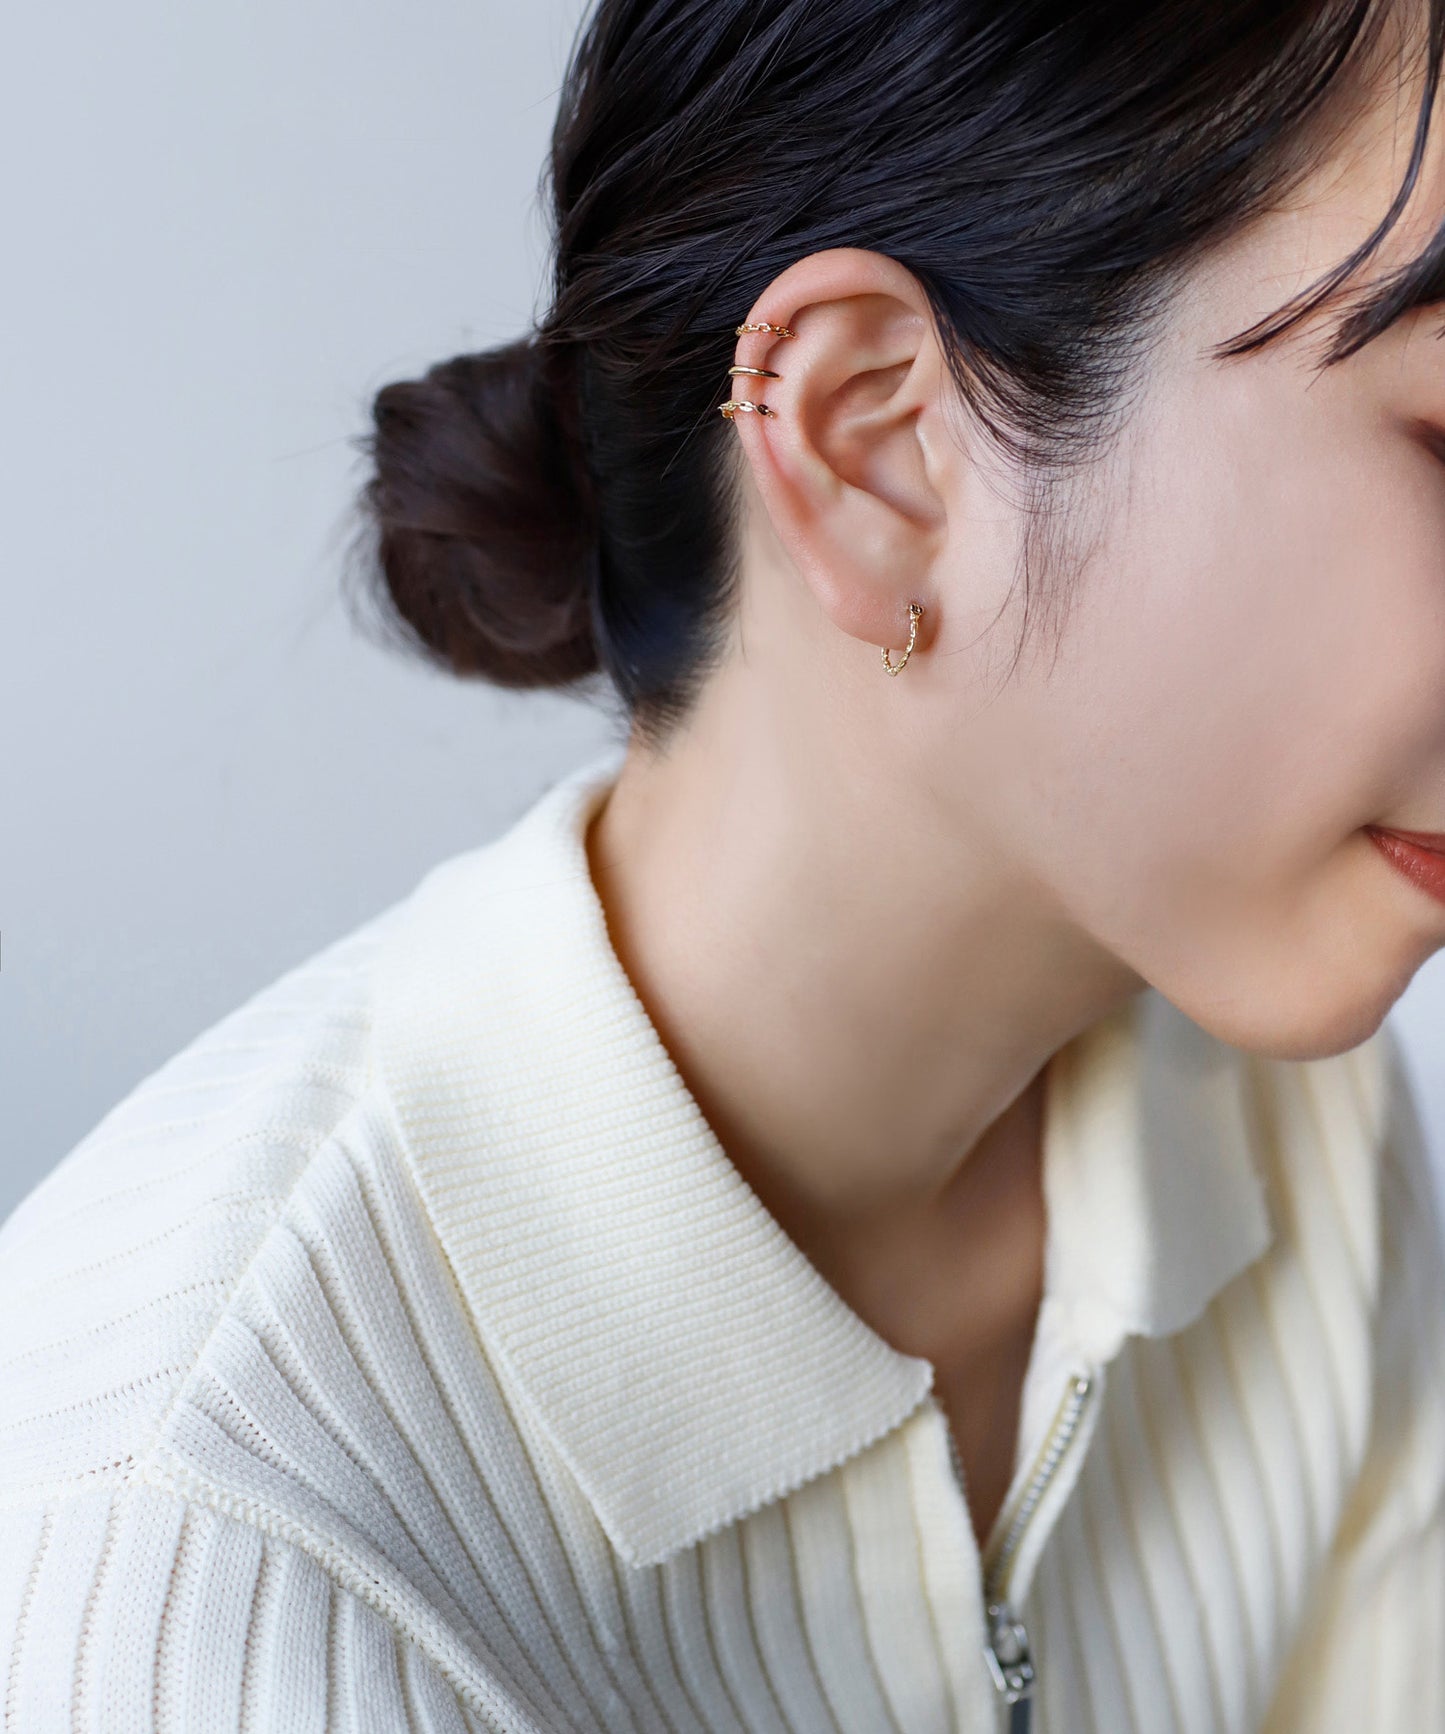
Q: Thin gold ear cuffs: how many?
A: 3